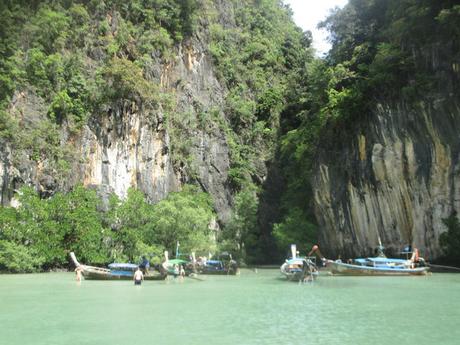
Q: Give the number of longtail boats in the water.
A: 5